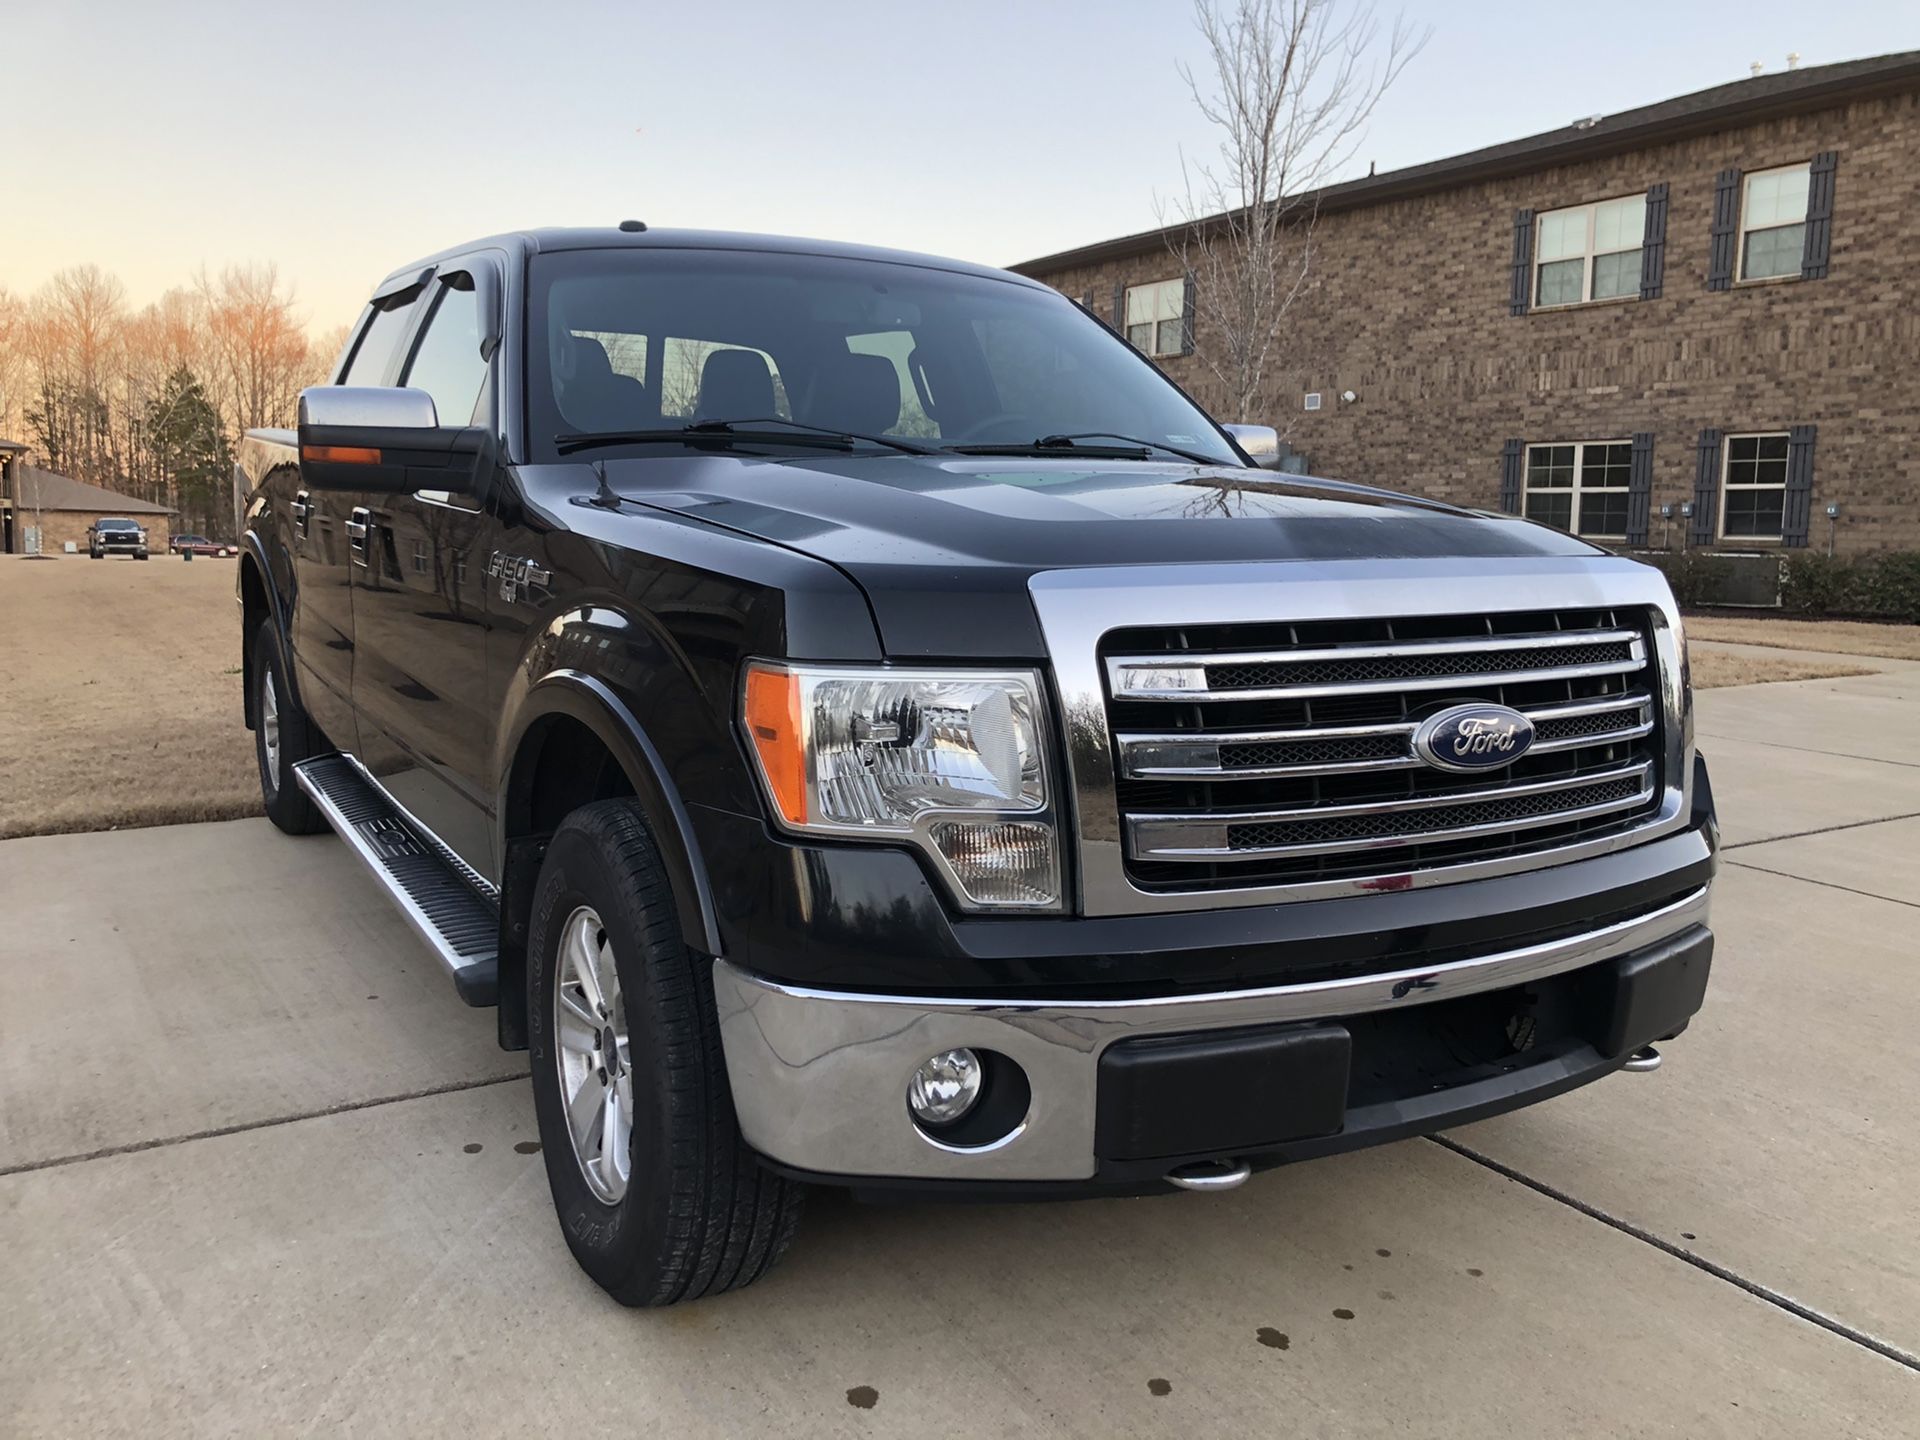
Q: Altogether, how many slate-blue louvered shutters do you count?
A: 11